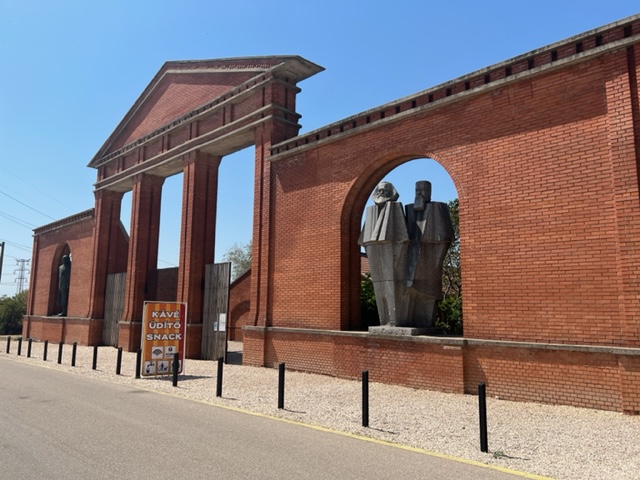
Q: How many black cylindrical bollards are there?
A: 14